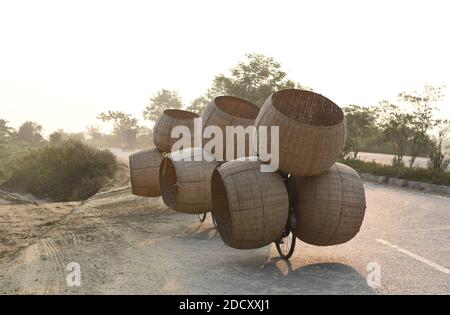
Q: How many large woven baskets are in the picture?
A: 7